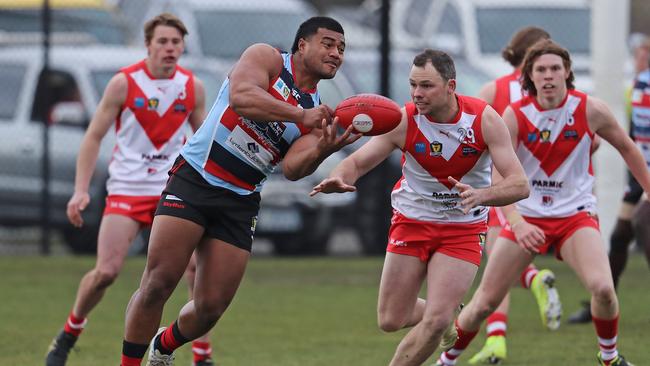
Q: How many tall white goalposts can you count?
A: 1